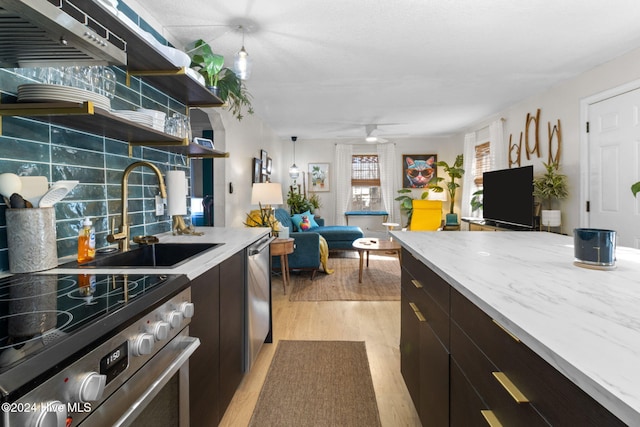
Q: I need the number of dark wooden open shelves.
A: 2